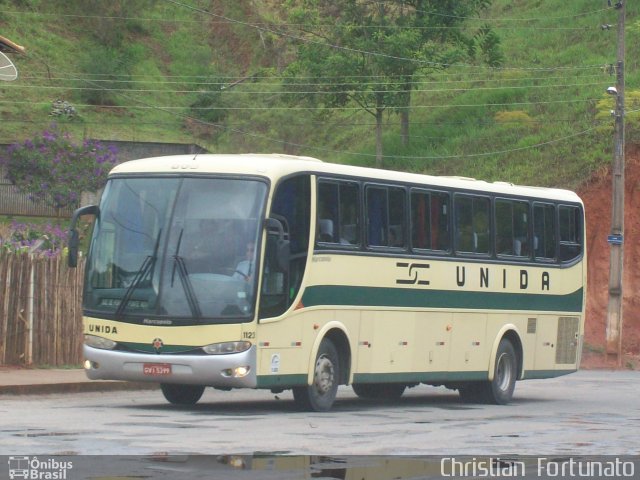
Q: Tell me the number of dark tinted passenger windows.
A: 7